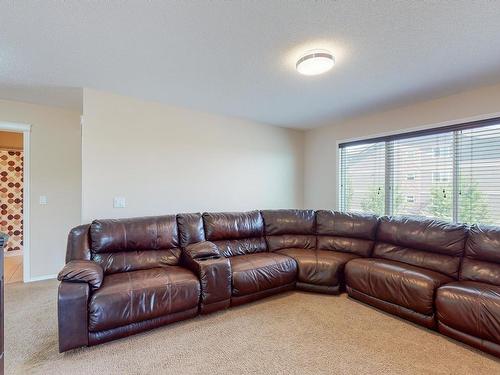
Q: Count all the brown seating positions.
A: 5